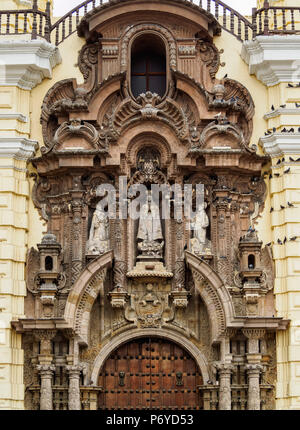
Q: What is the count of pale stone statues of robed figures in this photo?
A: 3